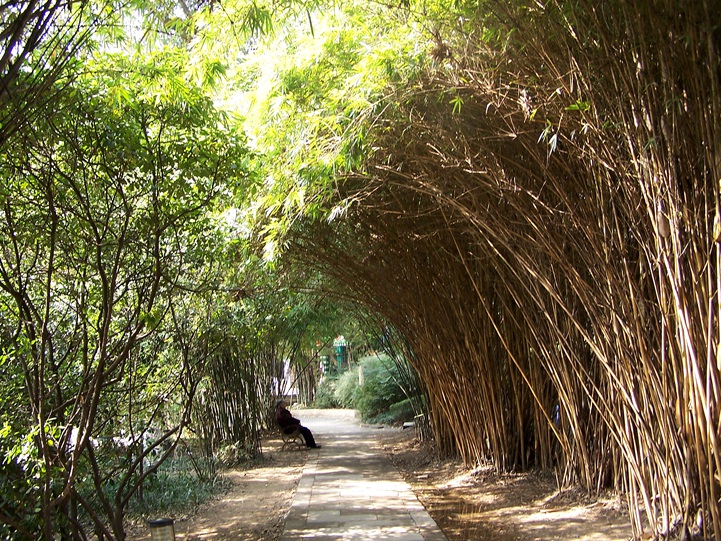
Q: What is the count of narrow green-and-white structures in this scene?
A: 2